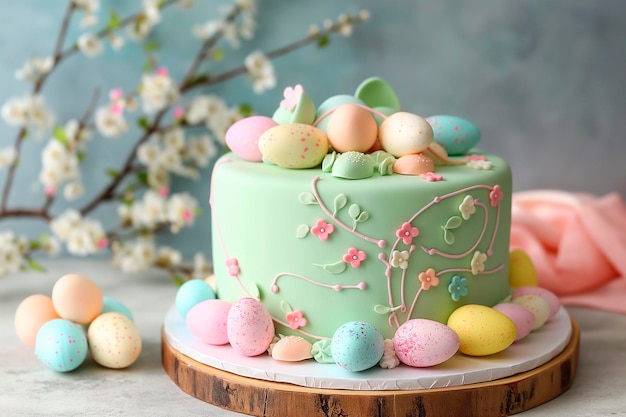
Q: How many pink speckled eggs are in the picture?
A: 2